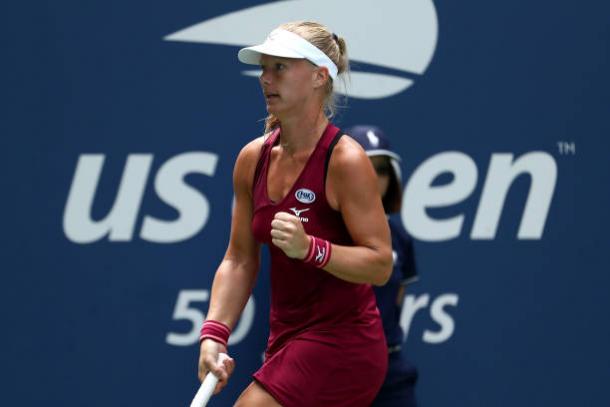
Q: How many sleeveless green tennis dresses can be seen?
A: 0